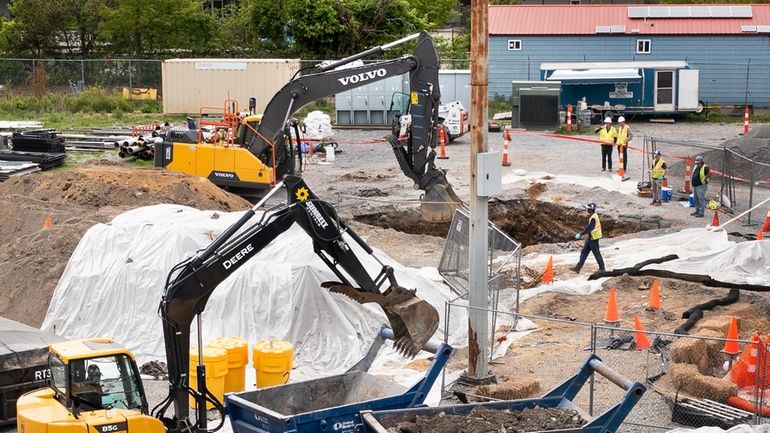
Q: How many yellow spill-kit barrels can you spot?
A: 3